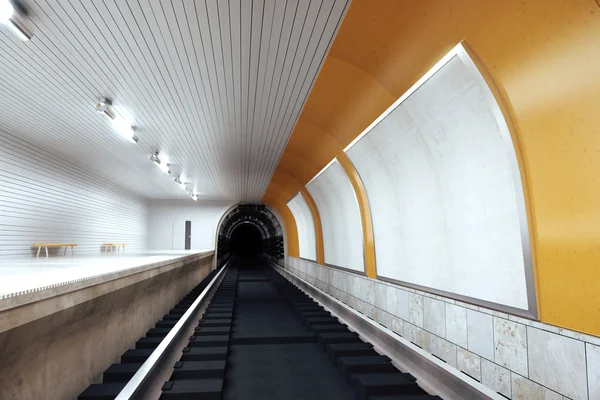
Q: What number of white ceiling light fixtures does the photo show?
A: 5